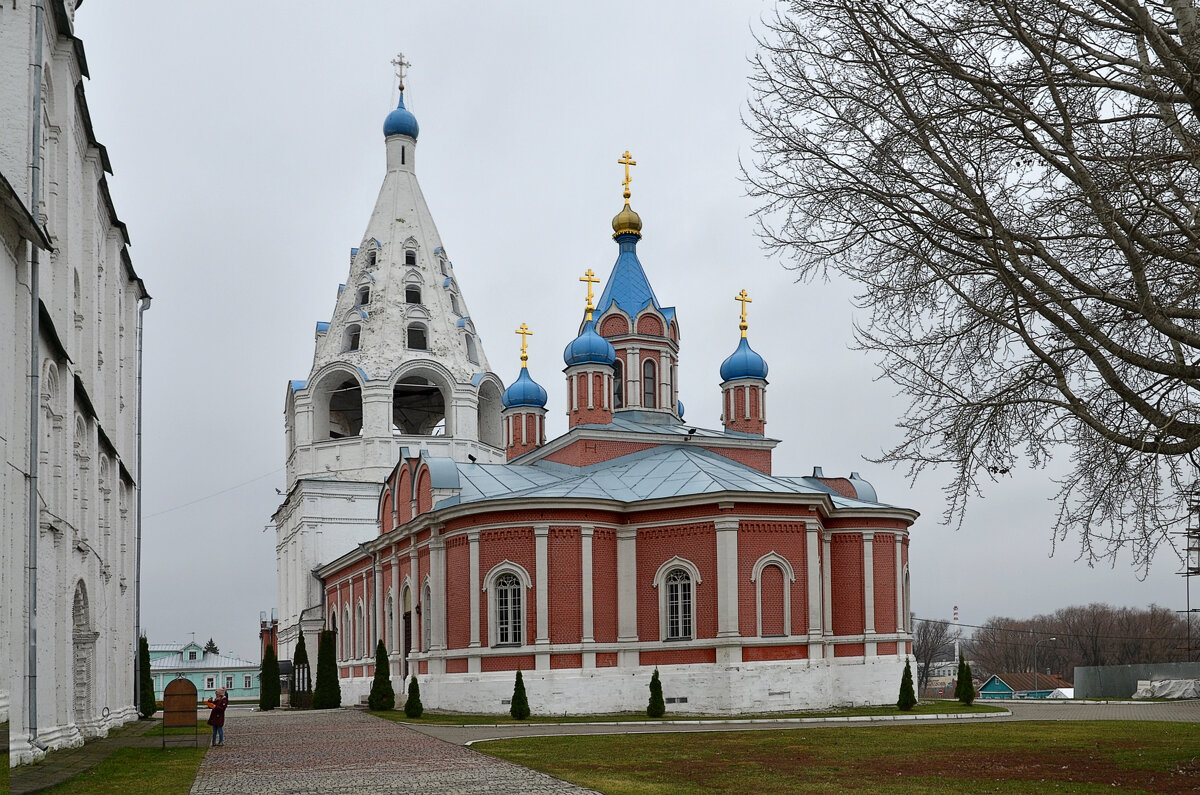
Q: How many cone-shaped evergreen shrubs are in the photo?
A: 11